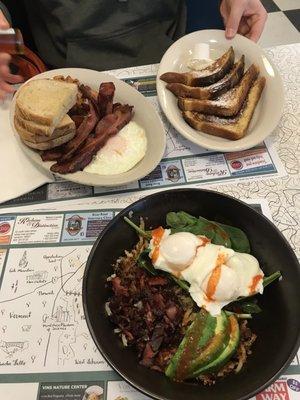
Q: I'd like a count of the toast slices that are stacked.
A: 4